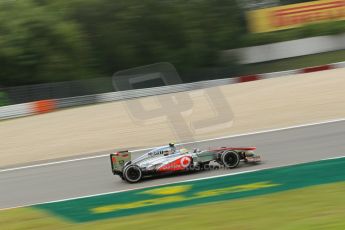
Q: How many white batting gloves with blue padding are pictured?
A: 0